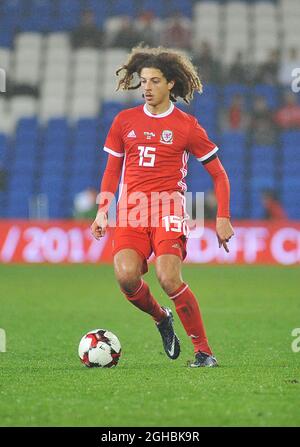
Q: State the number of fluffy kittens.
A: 0